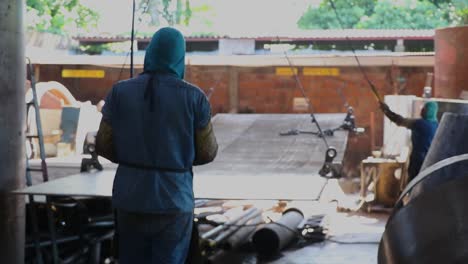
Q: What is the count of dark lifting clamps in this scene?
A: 3